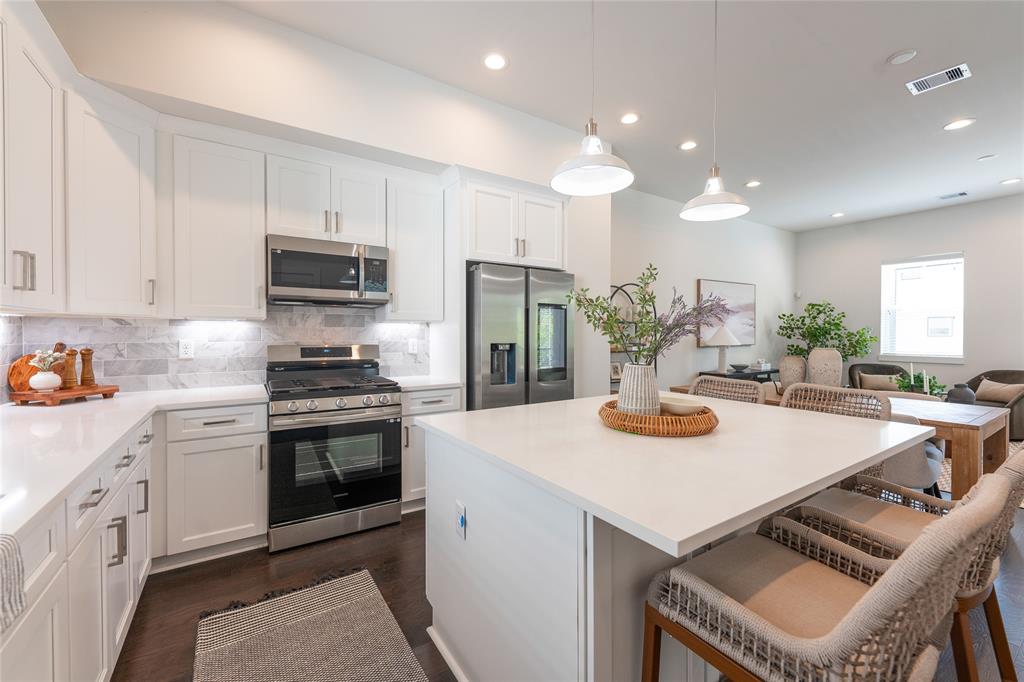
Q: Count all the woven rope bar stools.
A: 4